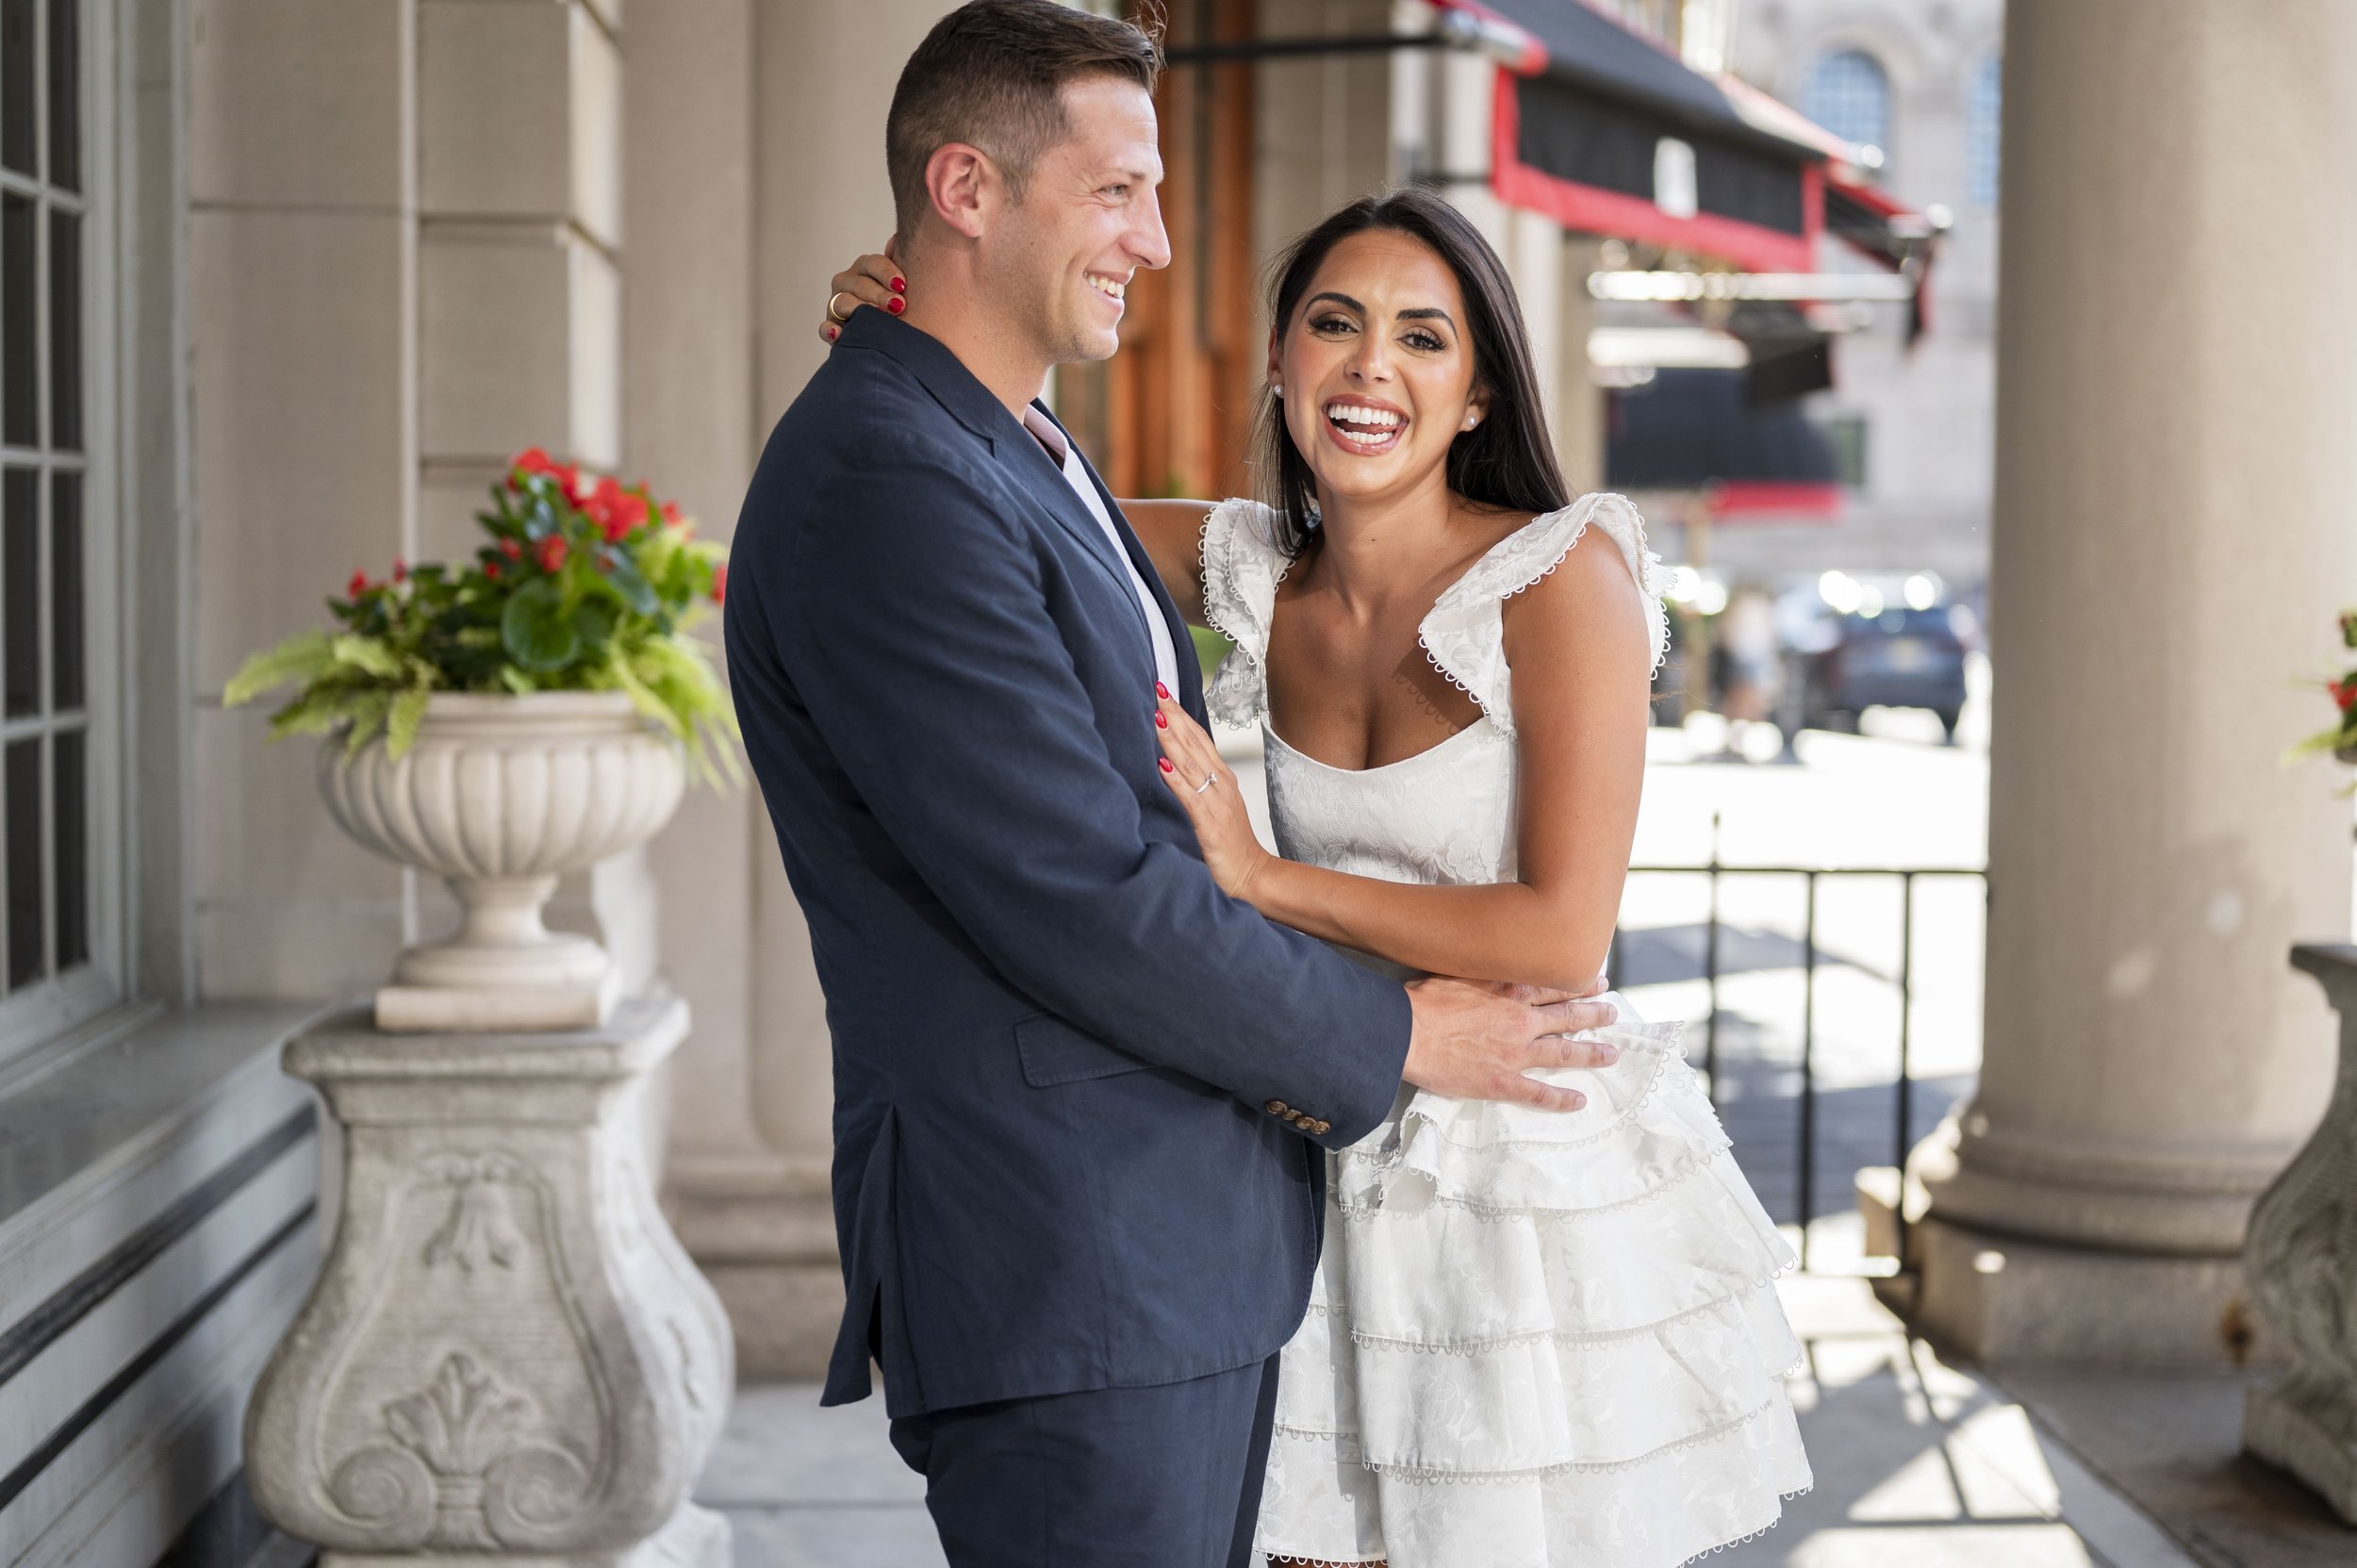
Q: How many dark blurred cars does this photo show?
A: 1